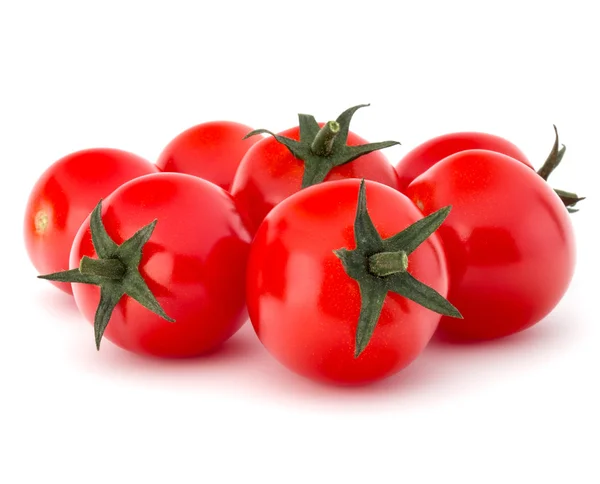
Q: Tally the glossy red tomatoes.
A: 7